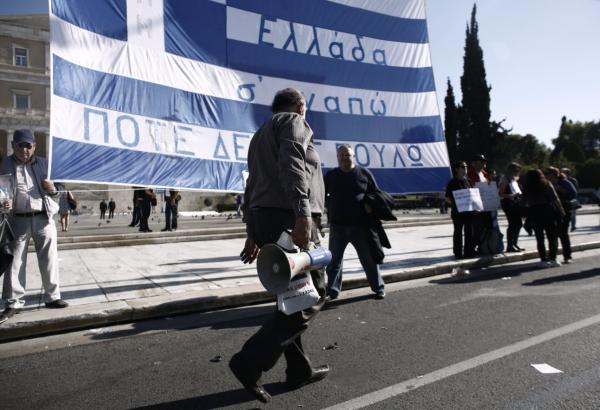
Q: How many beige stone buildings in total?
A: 1